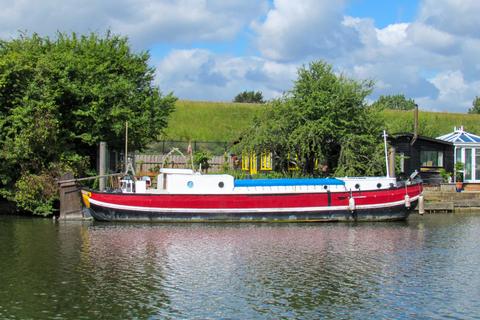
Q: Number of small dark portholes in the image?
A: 4